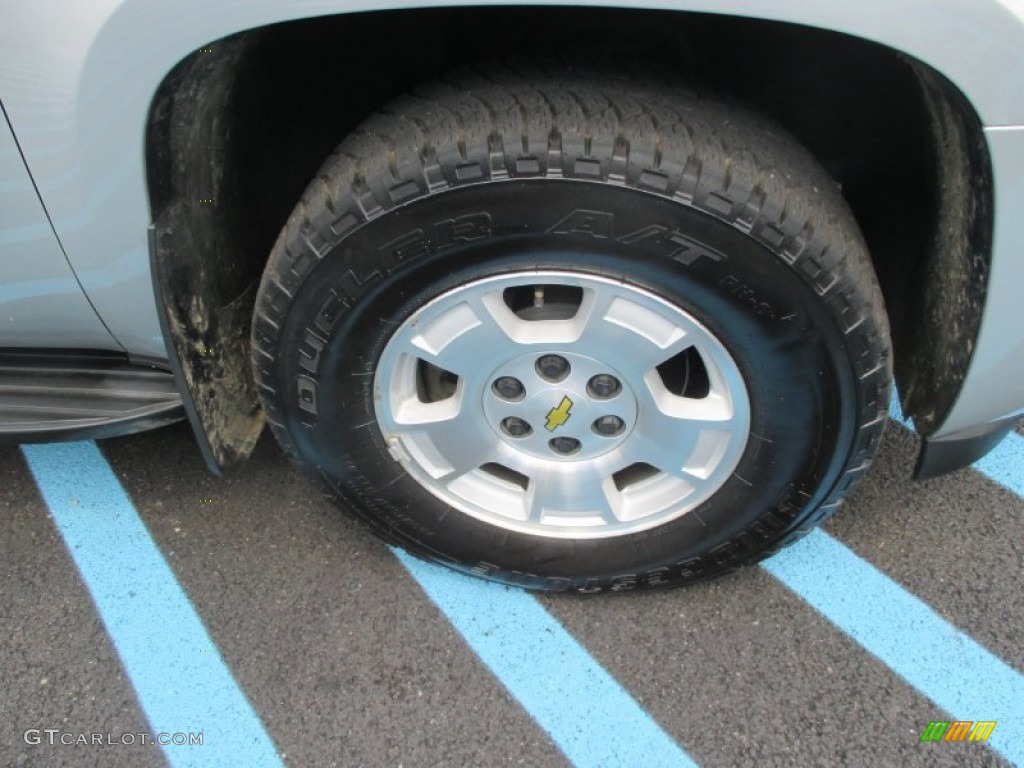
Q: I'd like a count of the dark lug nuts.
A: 6